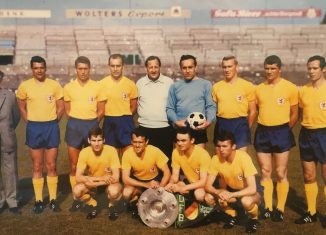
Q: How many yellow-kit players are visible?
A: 10